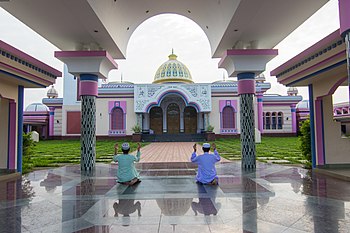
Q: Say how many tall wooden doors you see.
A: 3